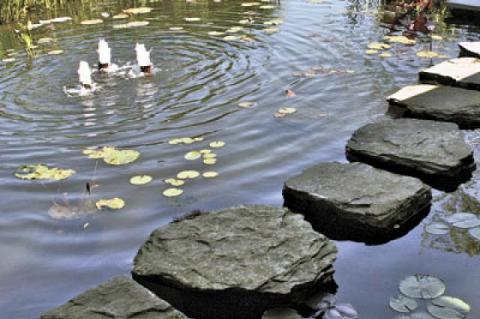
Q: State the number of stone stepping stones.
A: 7